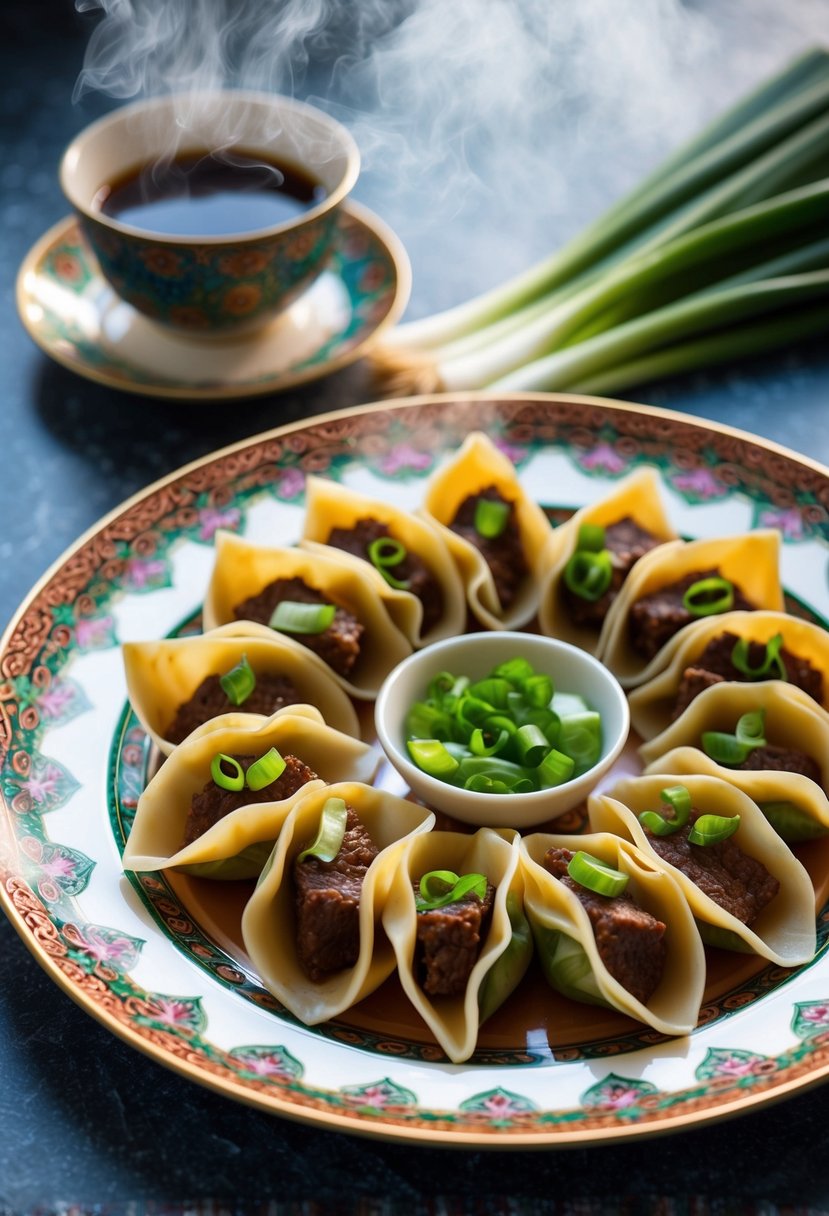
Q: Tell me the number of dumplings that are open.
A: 13